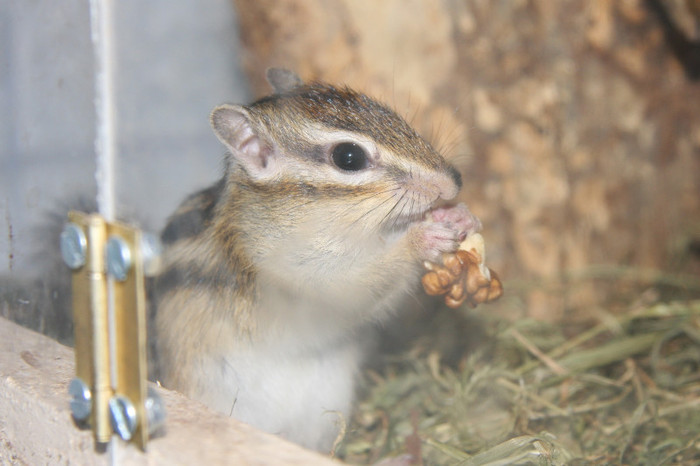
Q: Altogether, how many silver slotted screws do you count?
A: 4